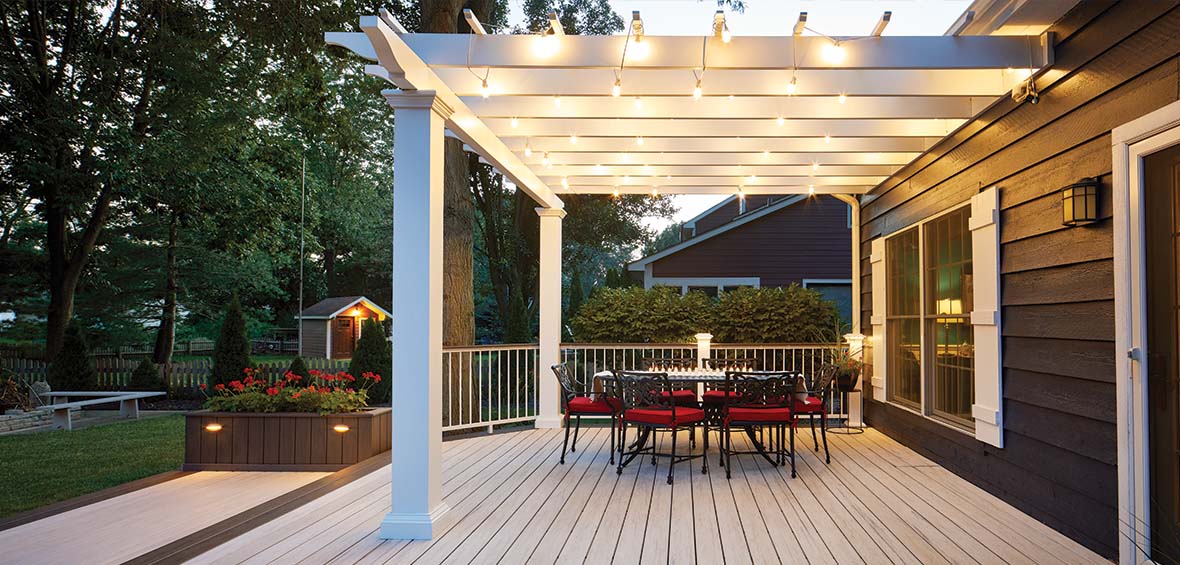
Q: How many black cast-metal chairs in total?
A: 6